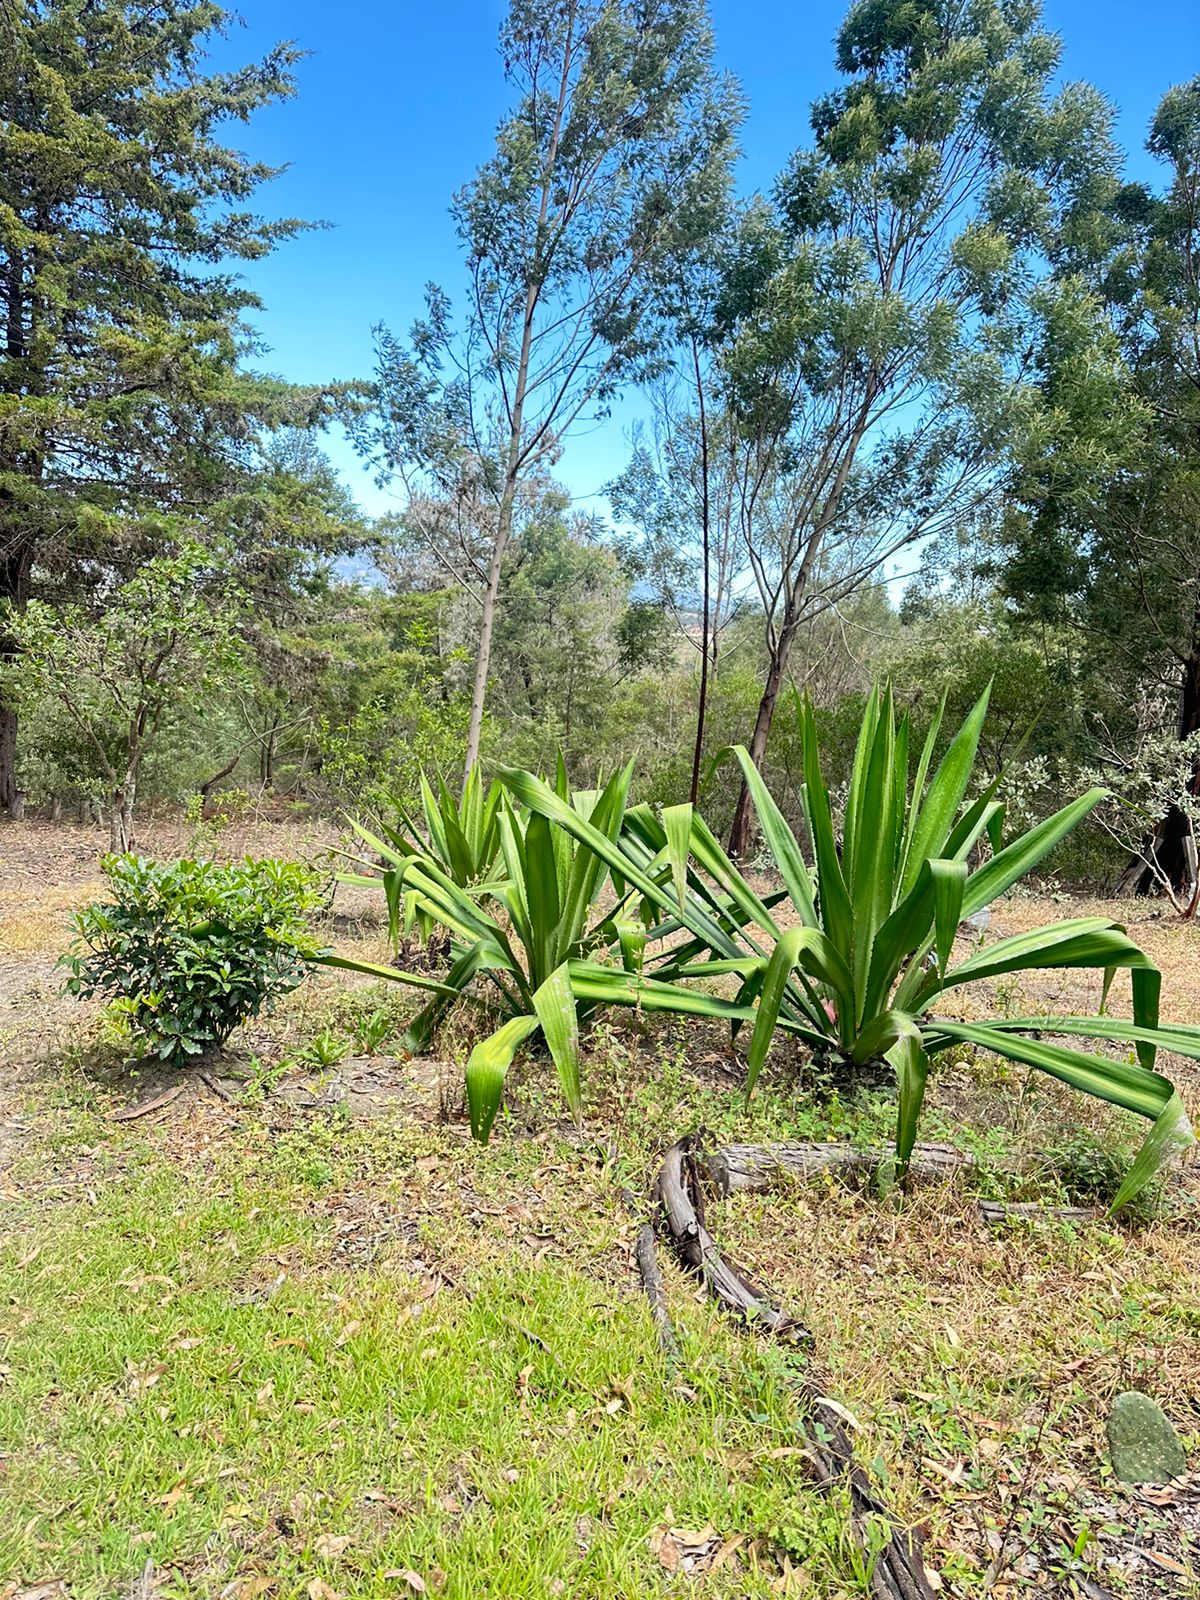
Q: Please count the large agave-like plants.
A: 3